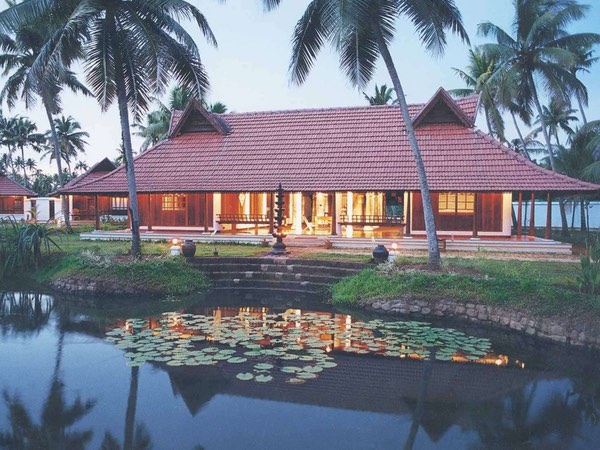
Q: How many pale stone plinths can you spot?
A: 2